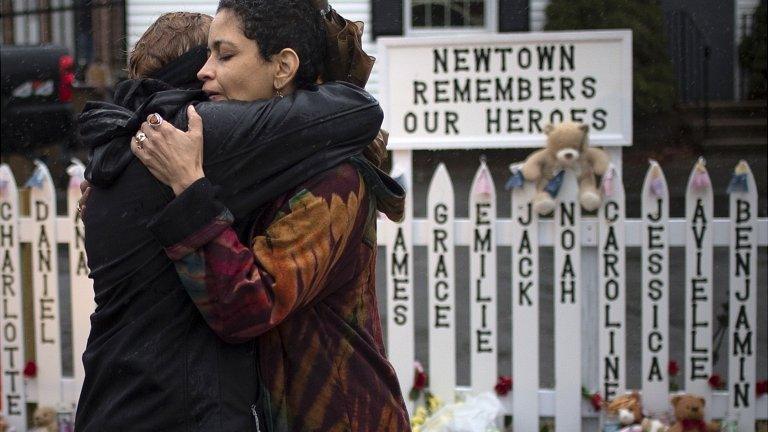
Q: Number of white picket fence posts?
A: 12